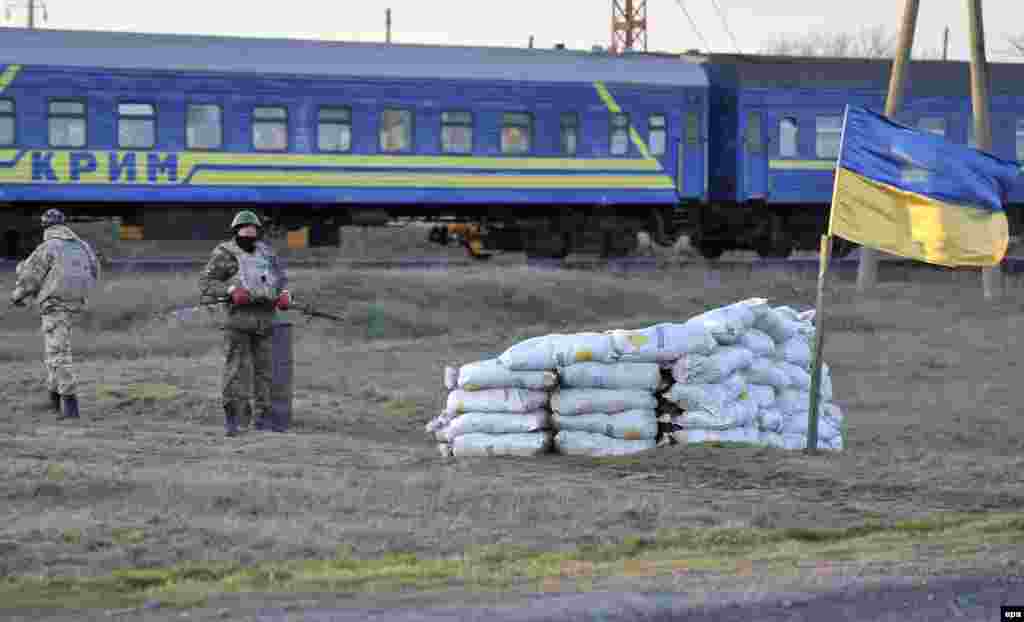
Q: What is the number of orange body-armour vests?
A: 0